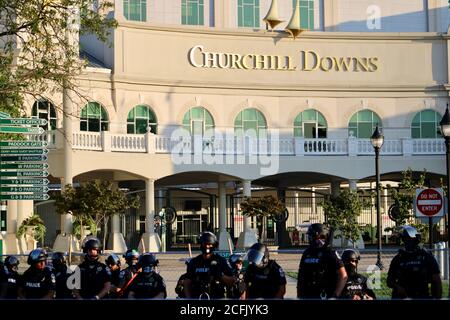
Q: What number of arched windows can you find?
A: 8